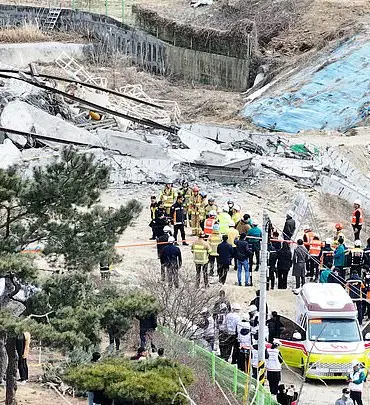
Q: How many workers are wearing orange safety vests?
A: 4